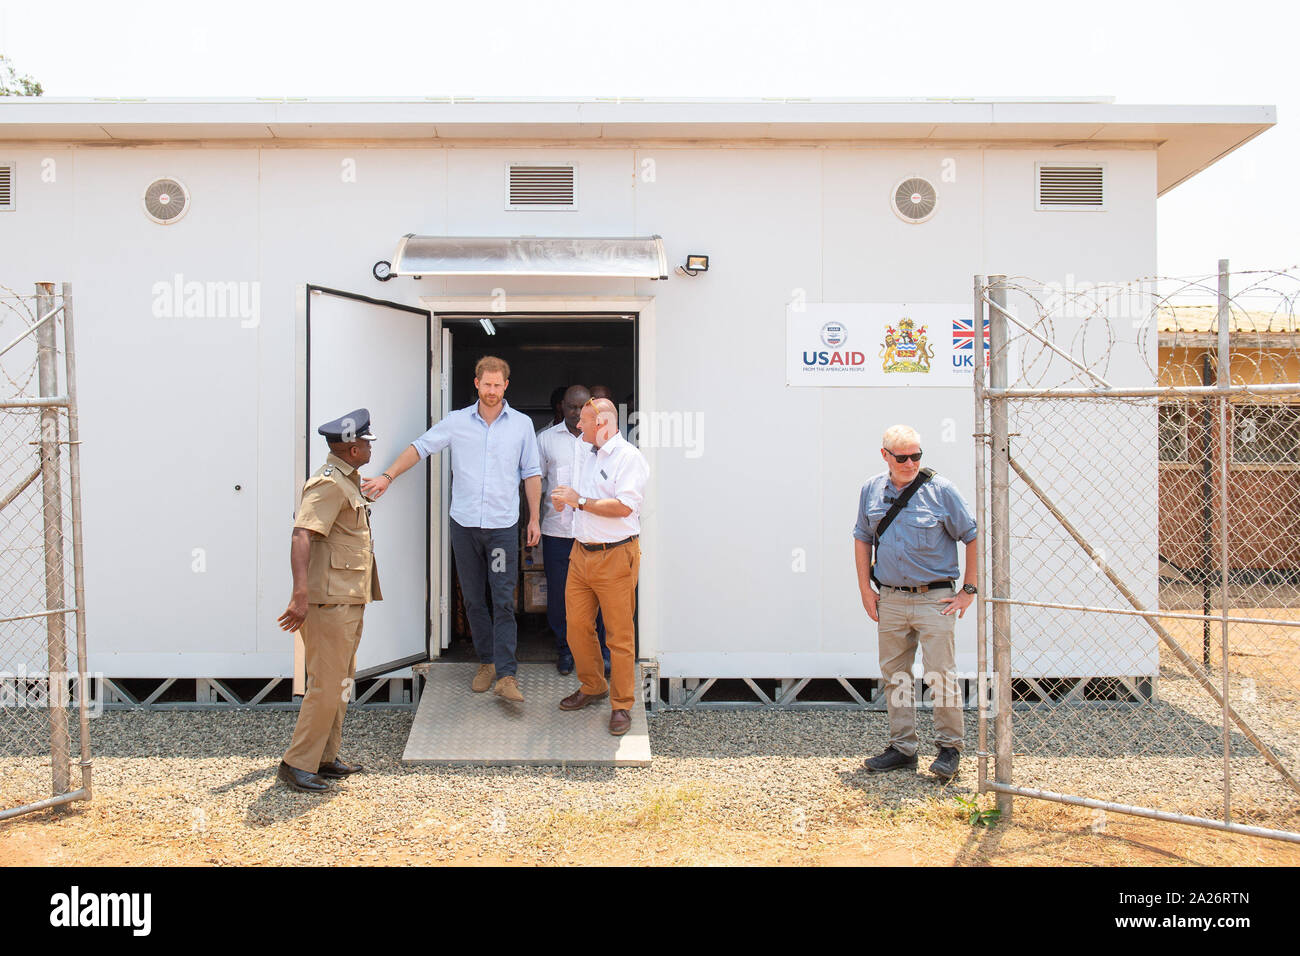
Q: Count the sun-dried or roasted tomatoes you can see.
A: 0